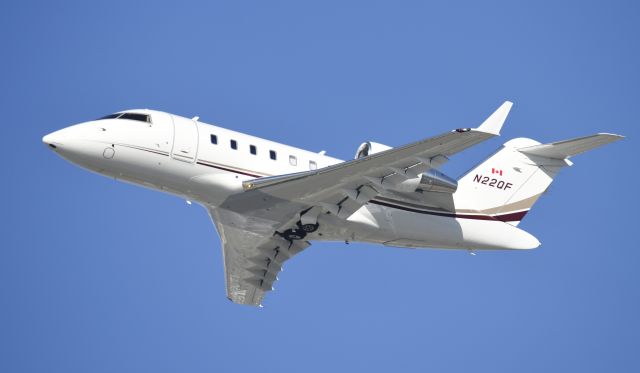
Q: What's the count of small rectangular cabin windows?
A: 6